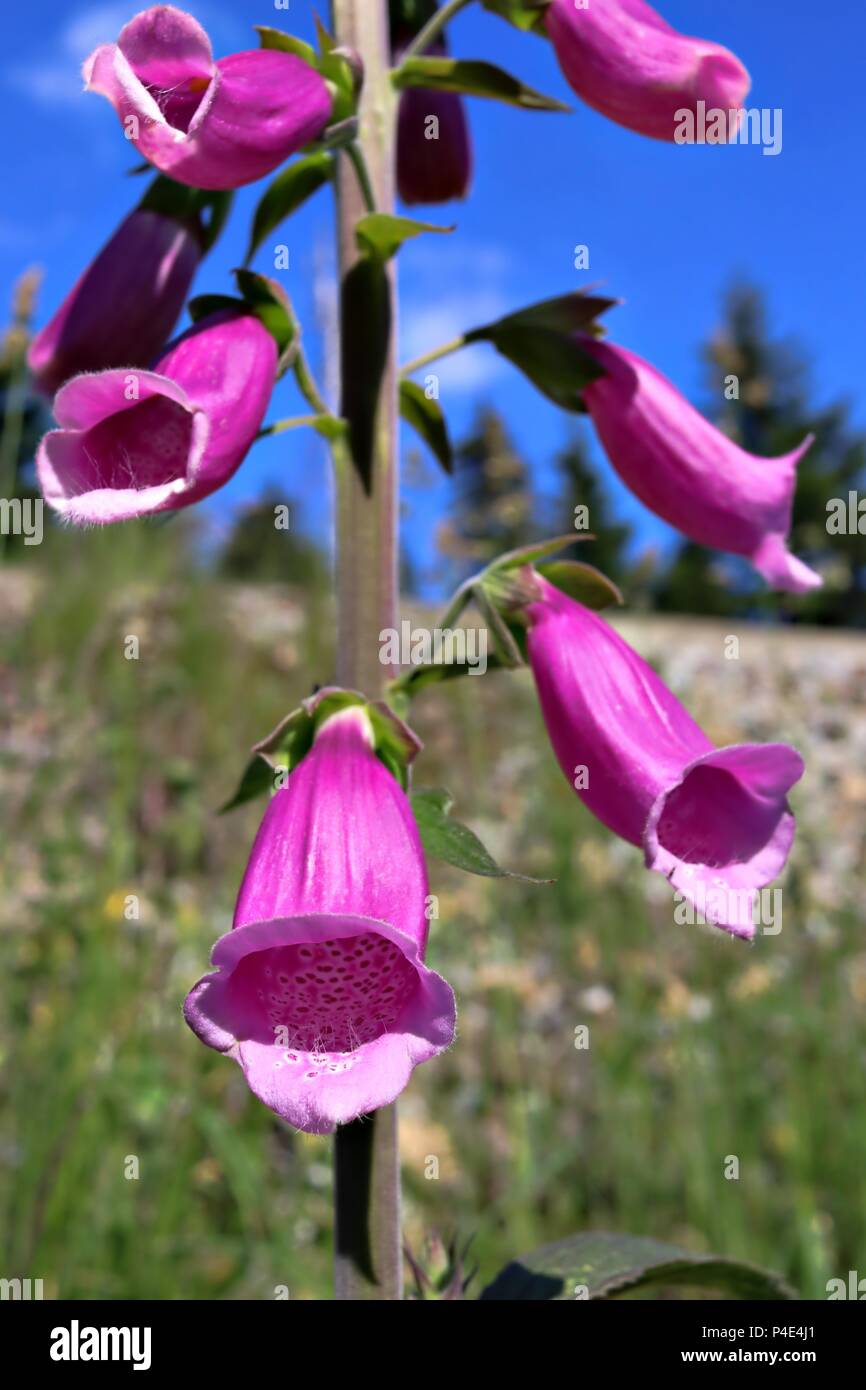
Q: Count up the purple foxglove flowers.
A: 8